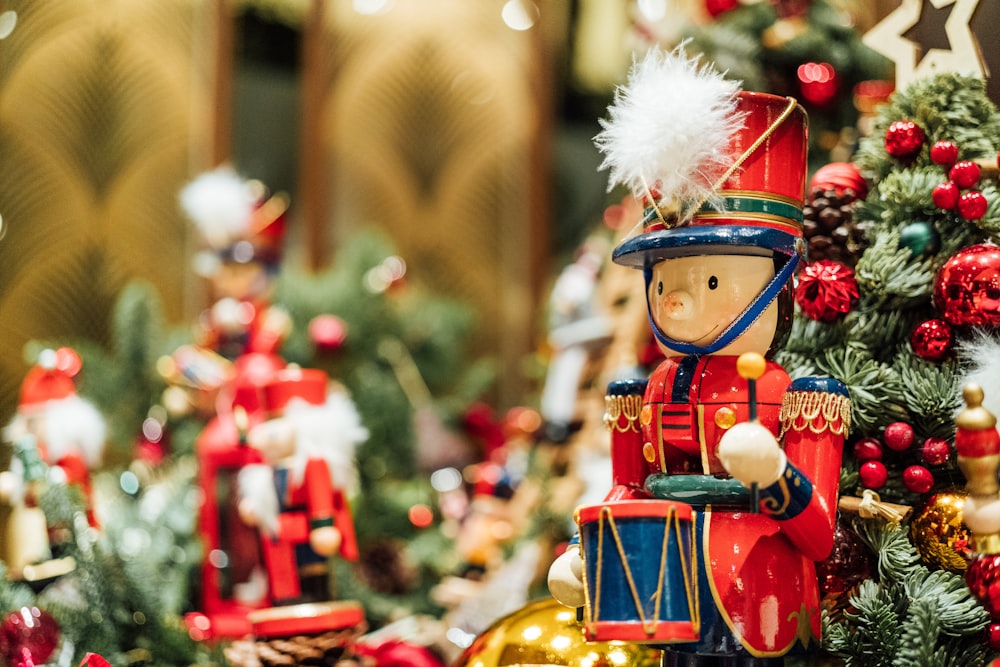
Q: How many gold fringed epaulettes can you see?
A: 2